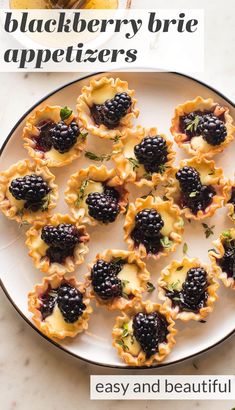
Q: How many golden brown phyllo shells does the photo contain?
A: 15